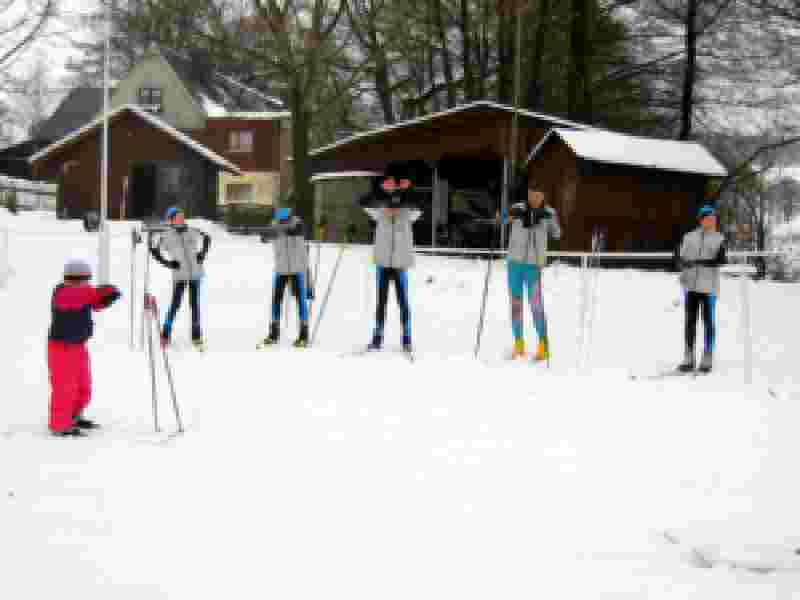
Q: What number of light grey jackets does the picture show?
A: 5